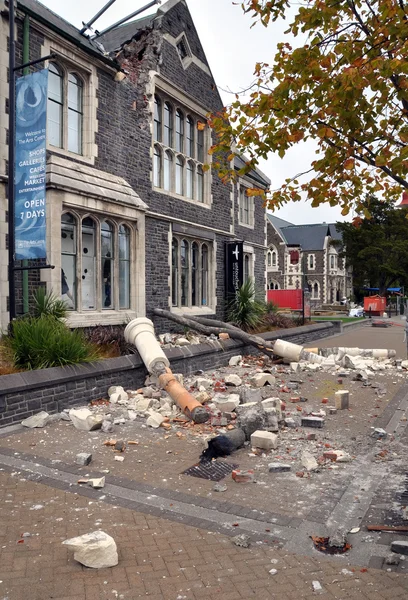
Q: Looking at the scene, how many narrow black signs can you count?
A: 1